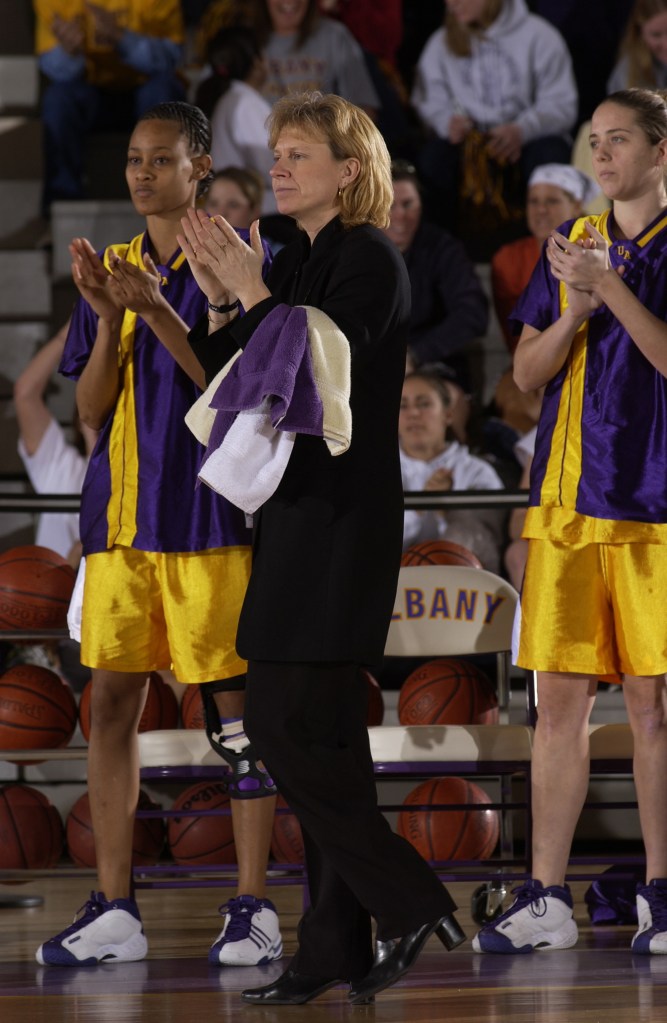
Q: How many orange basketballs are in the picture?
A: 12